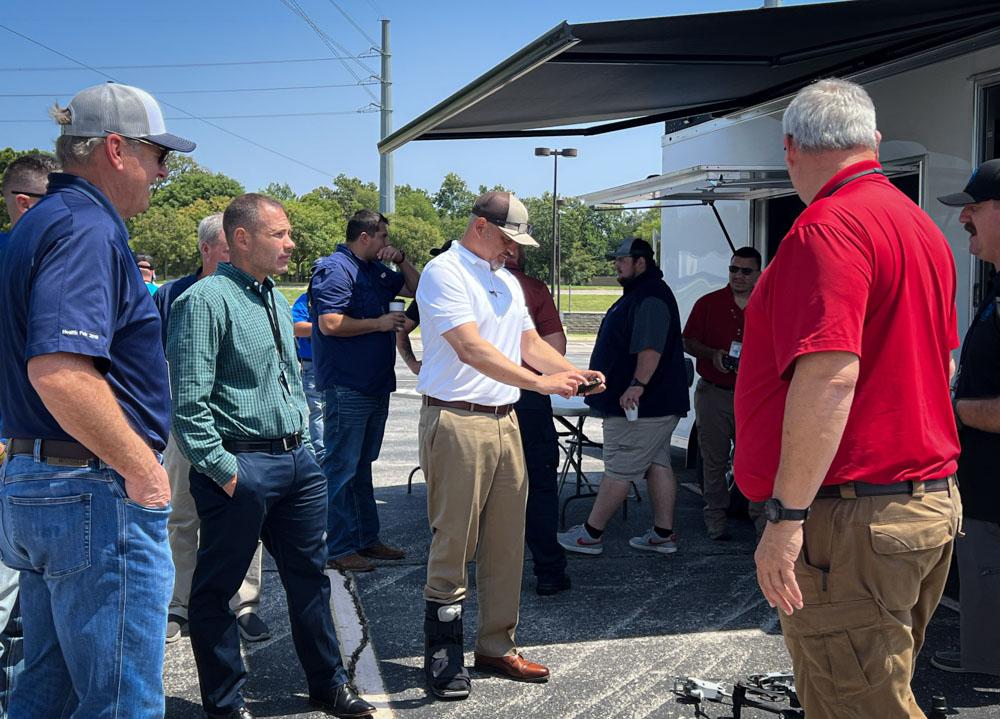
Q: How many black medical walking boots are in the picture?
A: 1